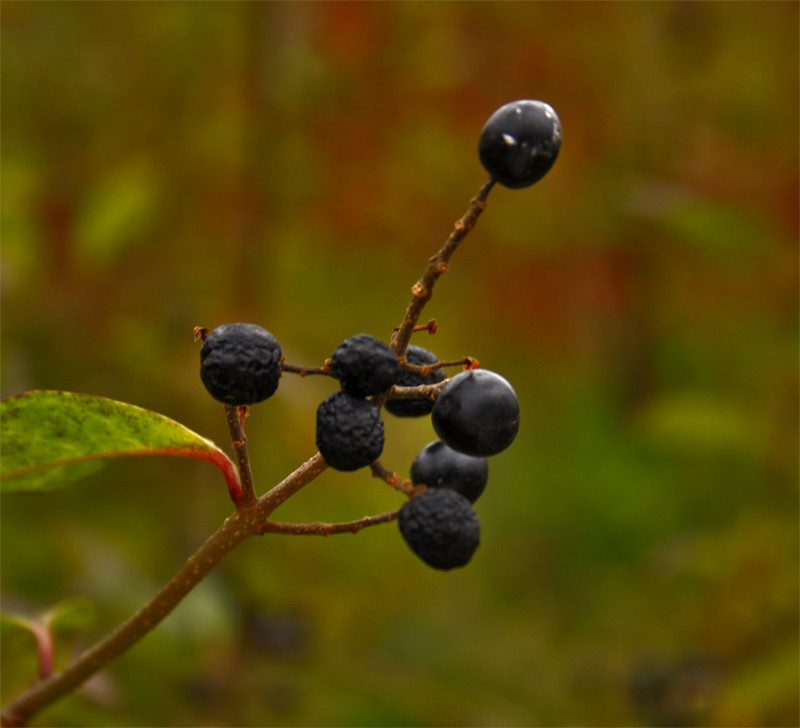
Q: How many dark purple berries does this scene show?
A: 8